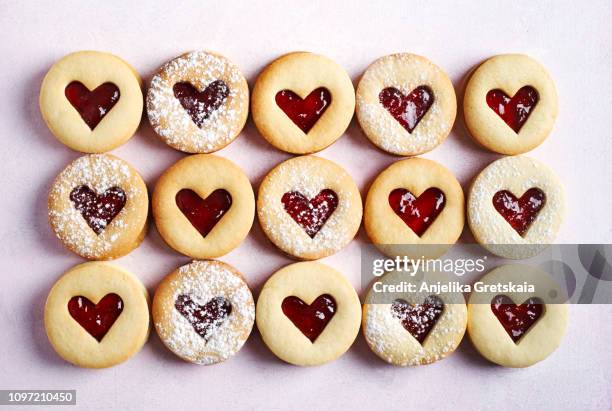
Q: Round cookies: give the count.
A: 15